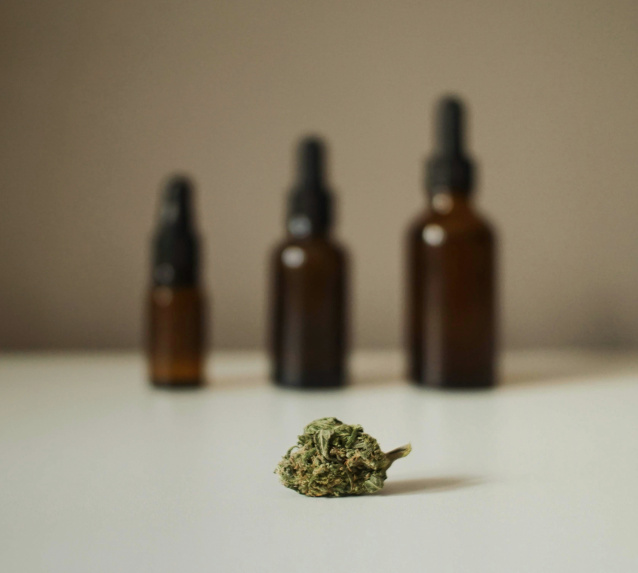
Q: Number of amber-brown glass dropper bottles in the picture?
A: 3